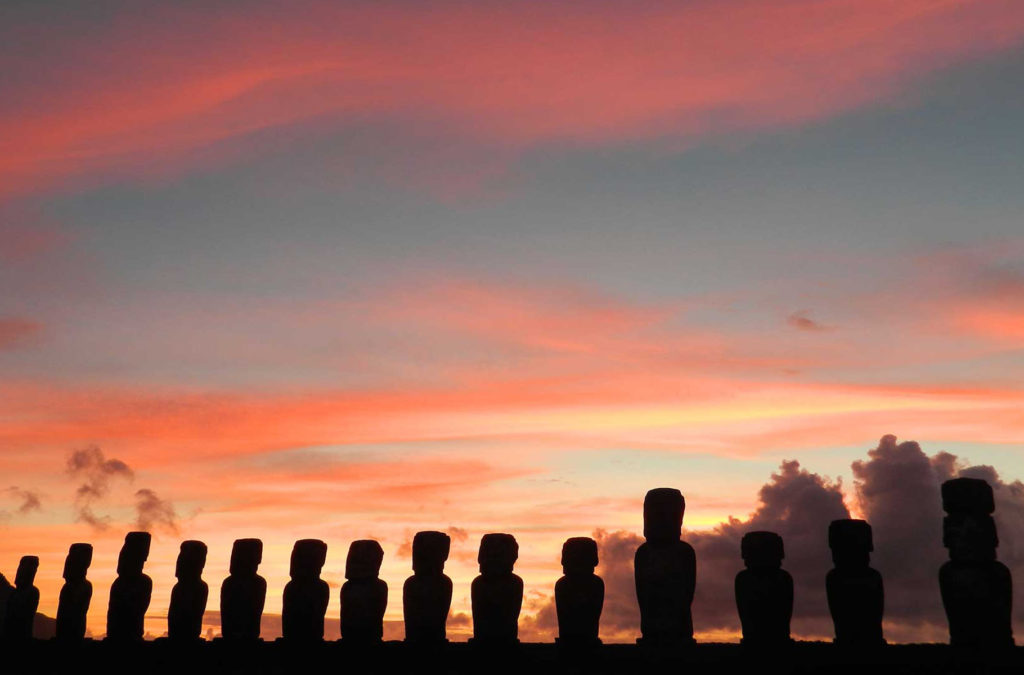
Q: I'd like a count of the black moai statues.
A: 14